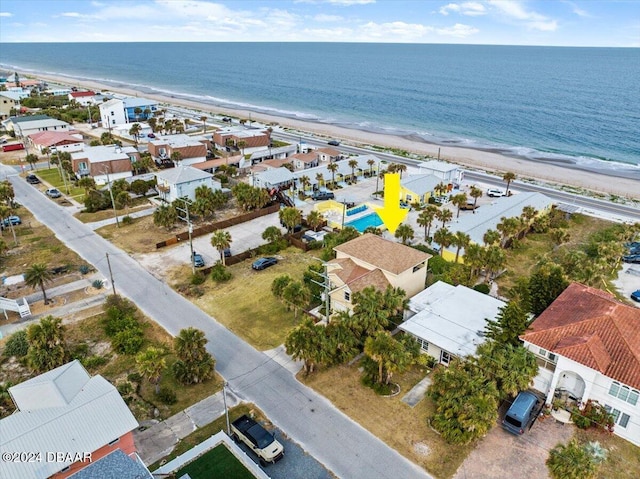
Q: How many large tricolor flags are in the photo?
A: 0